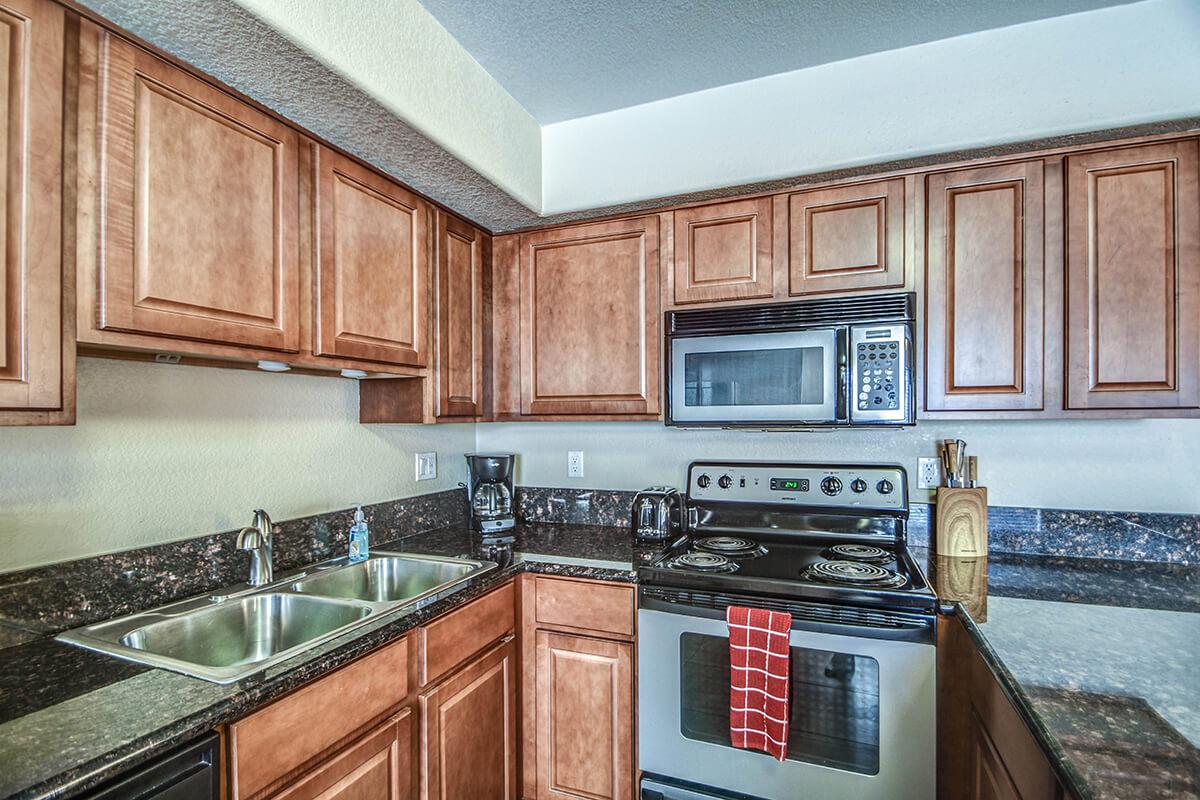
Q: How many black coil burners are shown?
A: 4